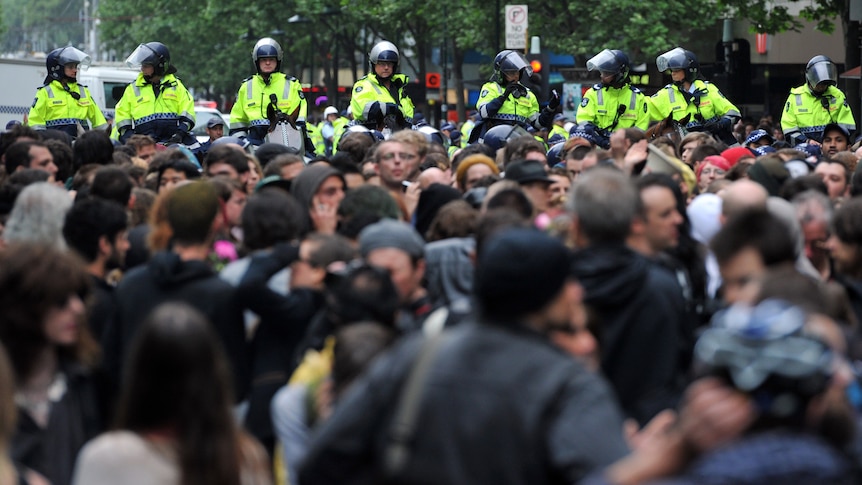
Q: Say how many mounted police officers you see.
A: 8